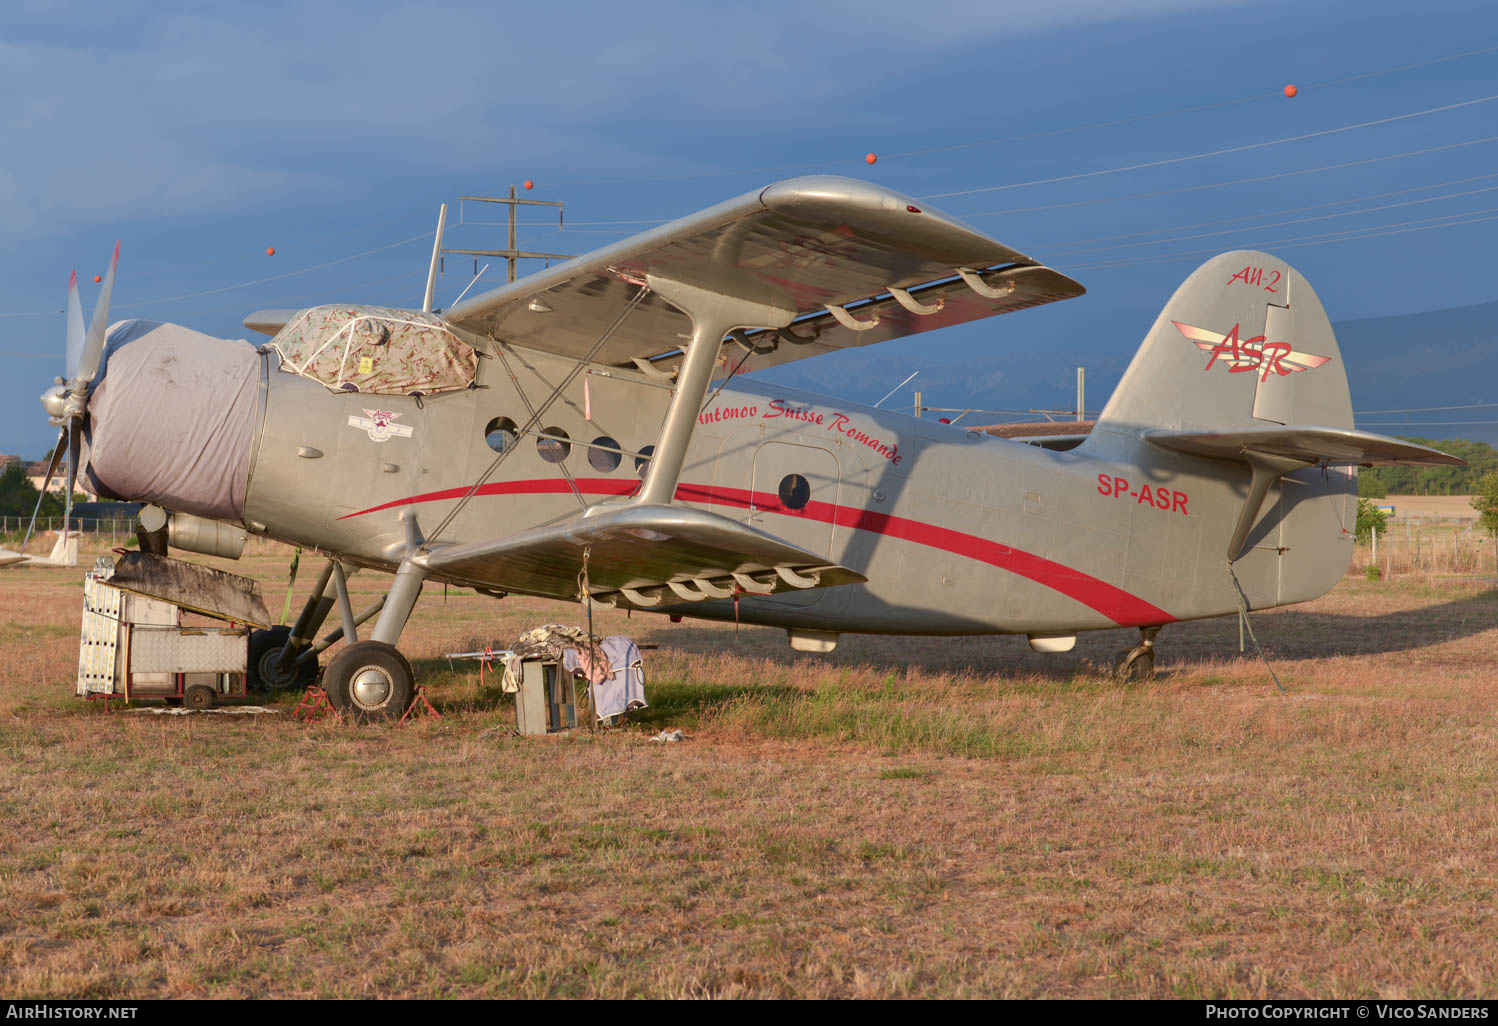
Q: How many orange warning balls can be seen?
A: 5